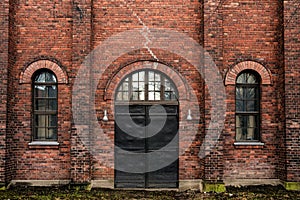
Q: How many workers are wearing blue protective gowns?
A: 0